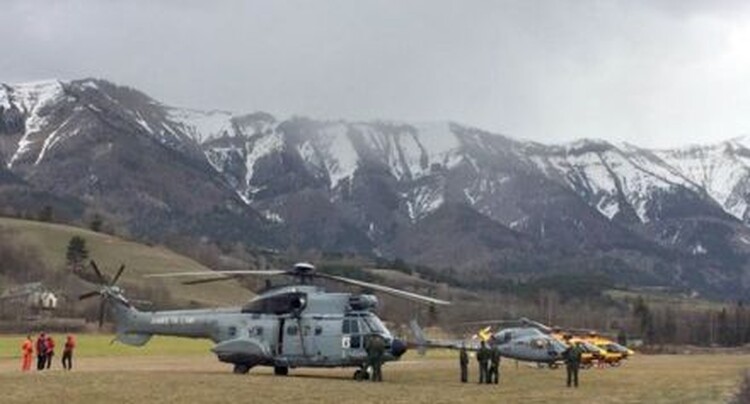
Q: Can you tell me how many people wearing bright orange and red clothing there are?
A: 4